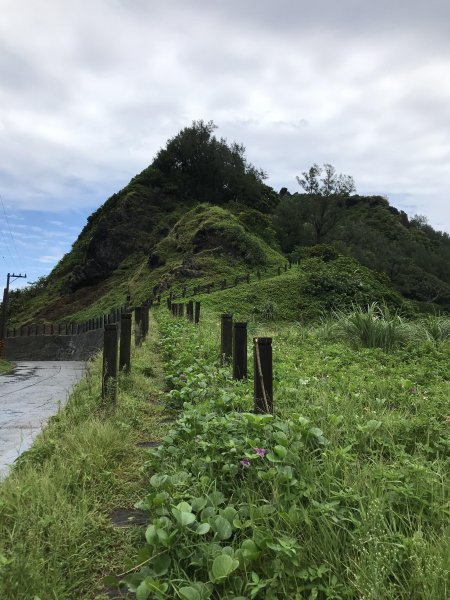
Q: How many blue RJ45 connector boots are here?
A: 0